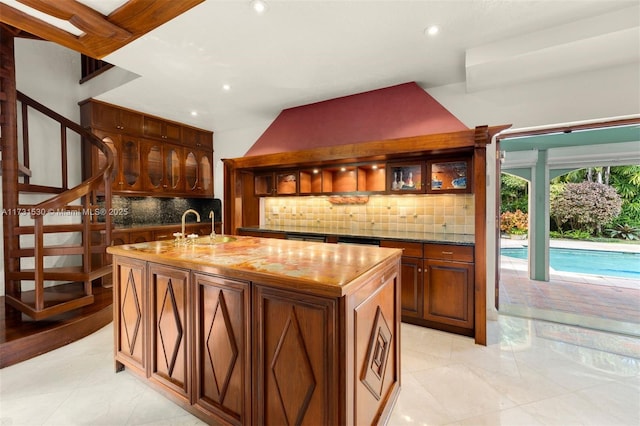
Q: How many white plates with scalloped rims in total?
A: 0